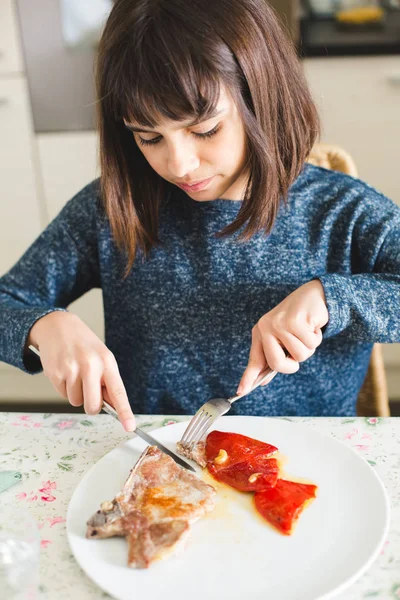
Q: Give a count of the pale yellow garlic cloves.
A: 2